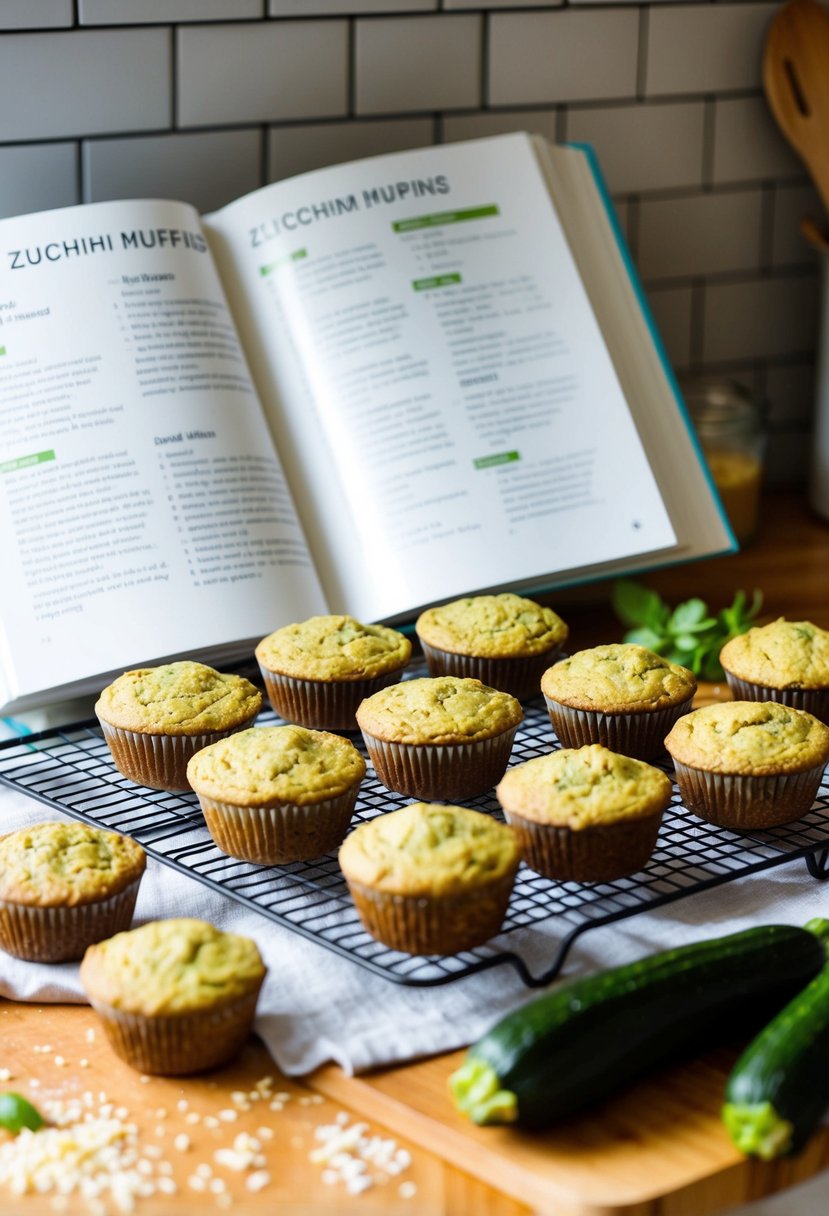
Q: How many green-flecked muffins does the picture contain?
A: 12